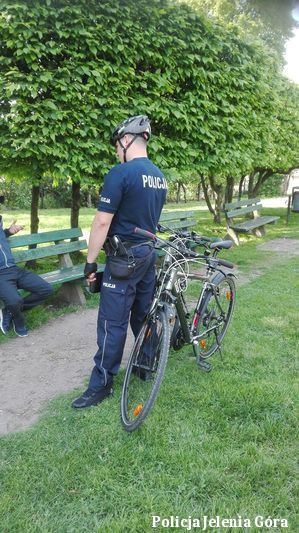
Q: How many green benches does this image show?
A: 3